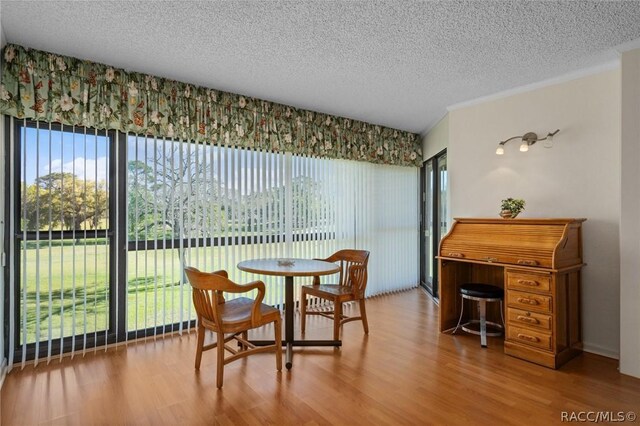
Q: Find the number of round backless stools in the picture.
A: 1